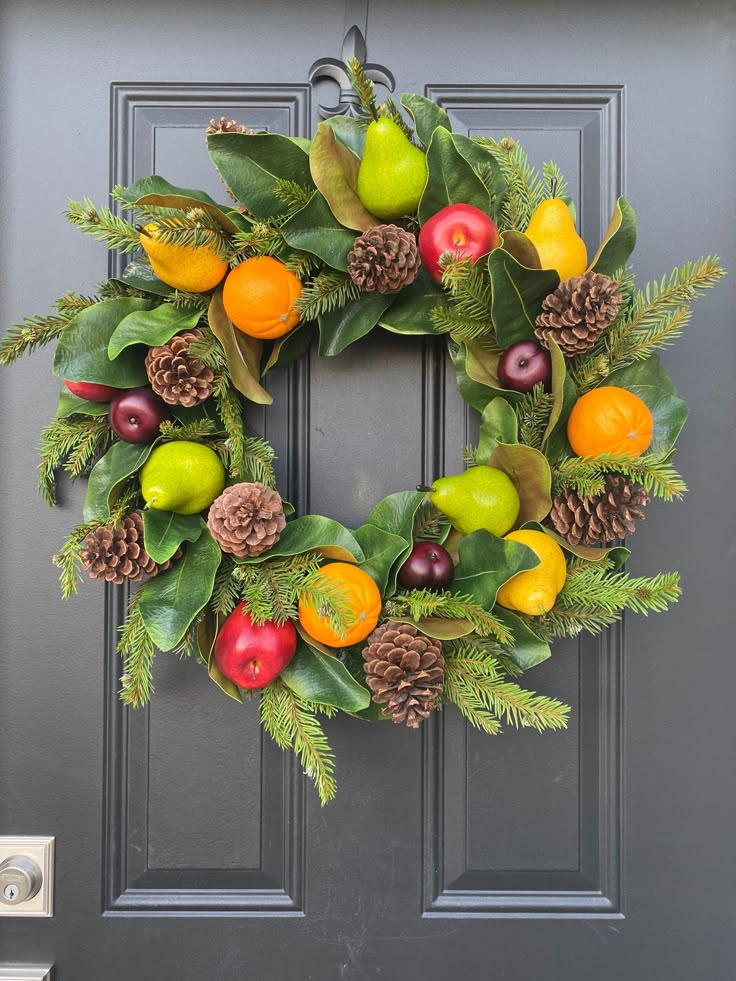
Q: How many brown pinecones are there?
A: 8